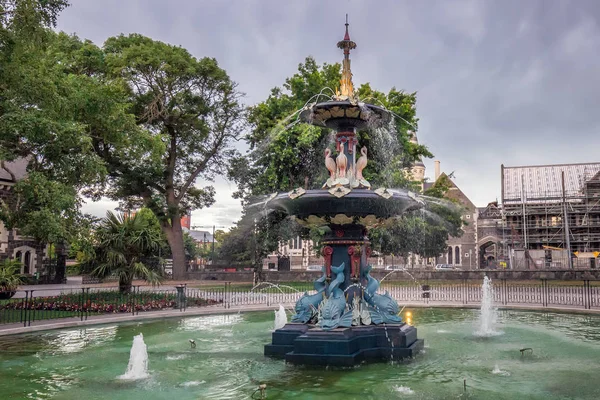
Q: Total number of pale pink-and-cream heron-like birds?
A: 3